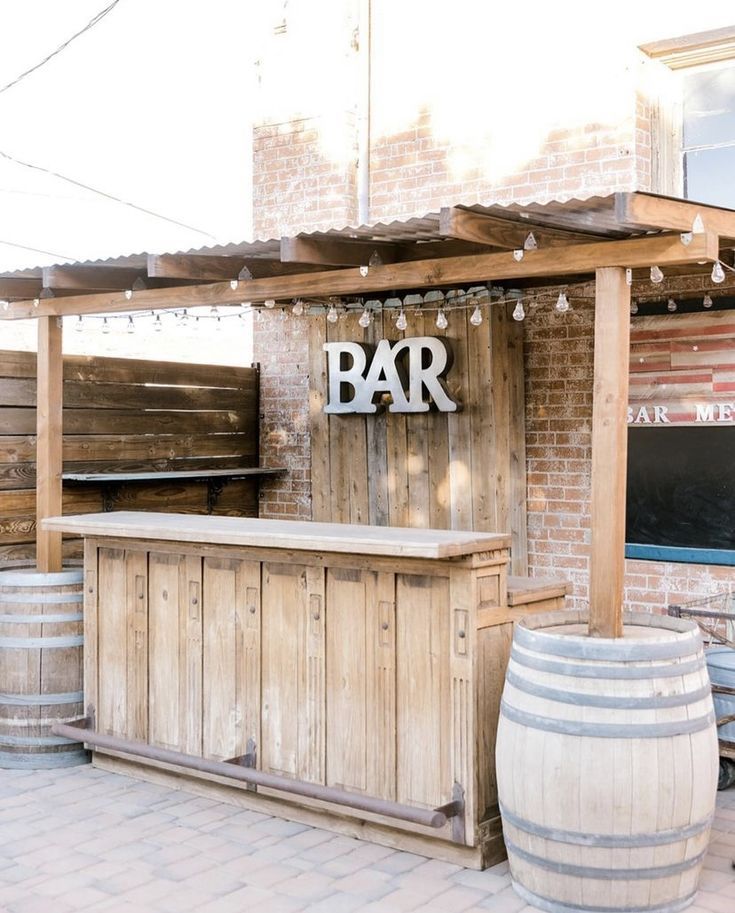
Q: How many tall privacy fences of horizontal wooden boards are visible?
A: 1